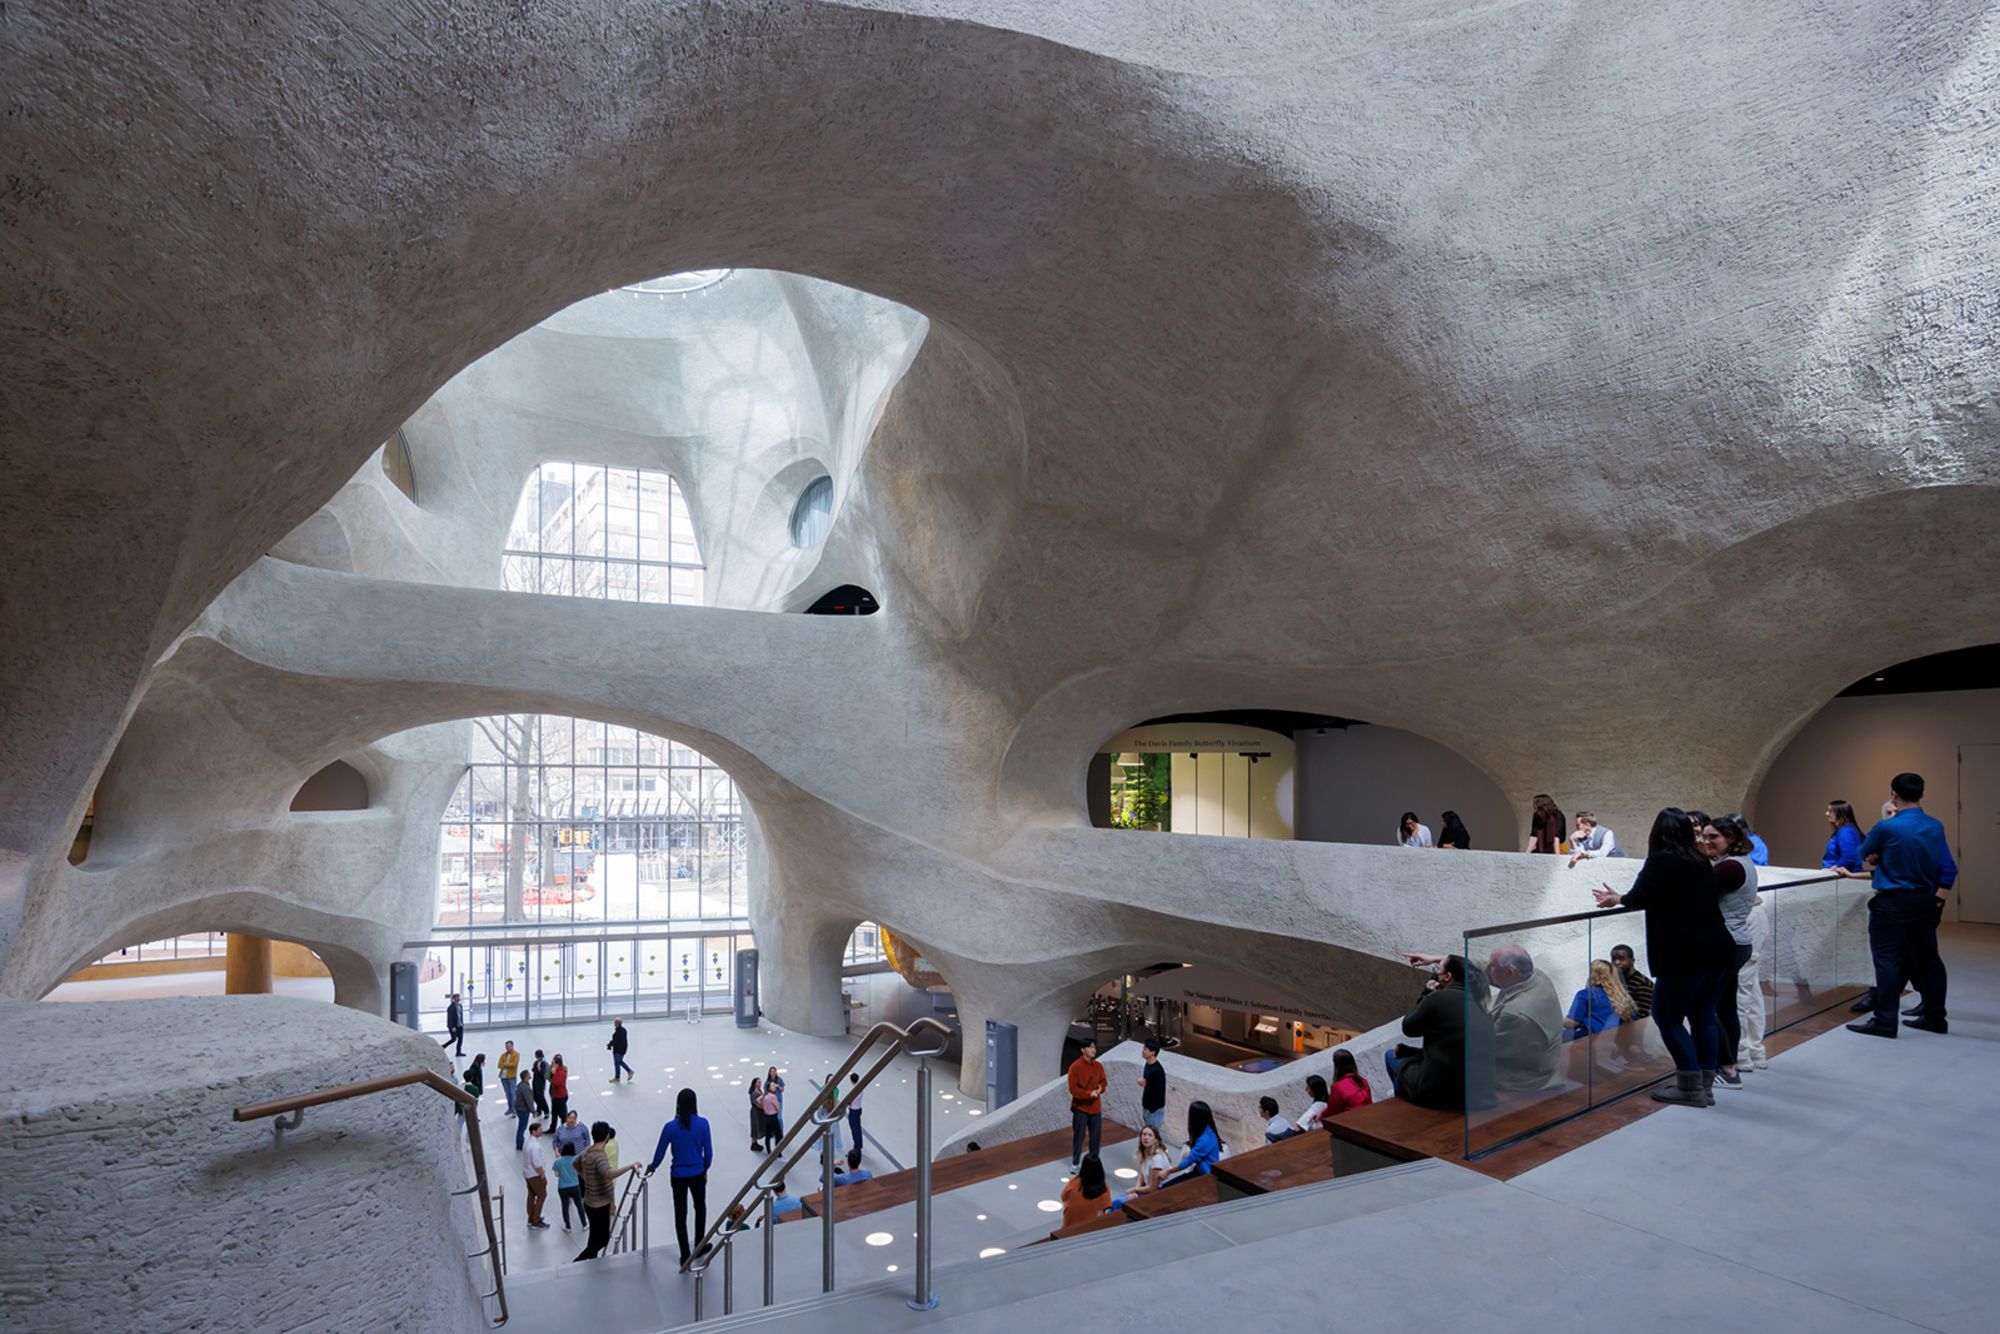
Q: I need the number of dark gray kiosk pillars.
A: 3